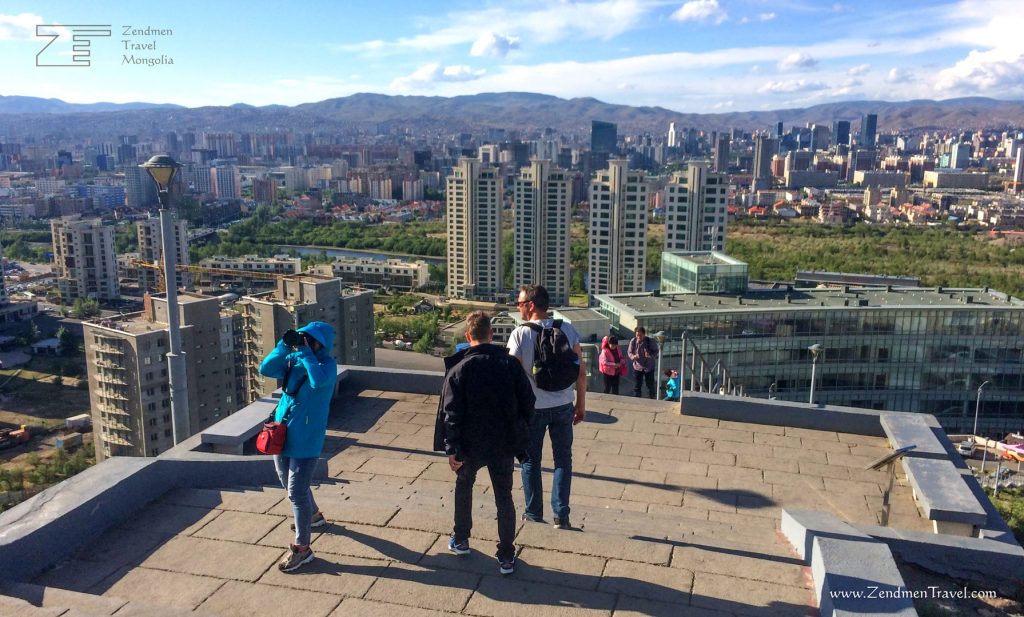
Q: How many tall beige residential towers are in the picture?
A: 4